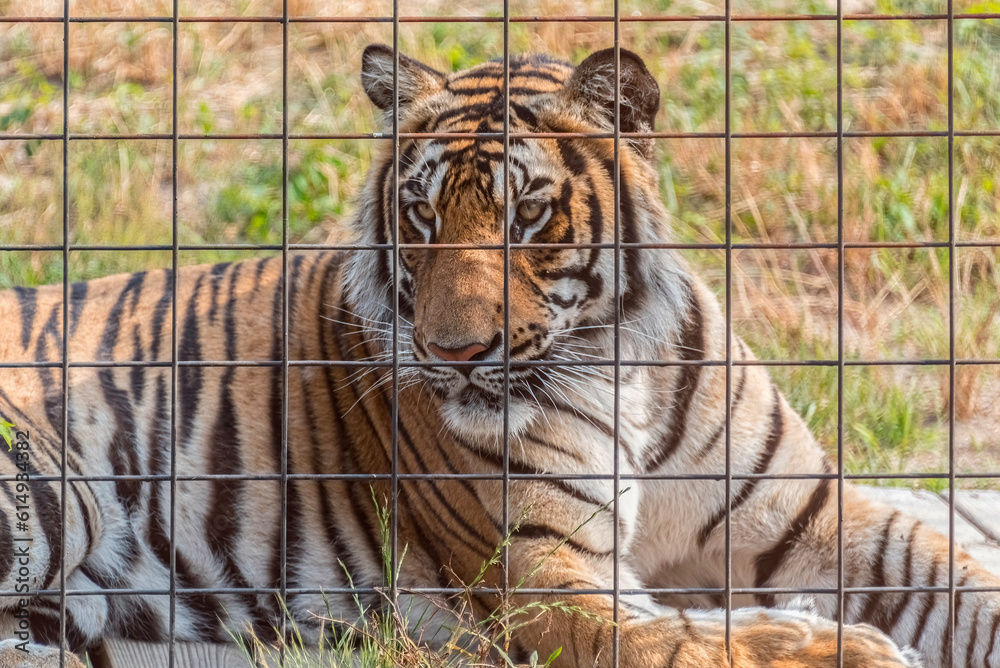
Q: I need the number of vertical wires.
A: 9